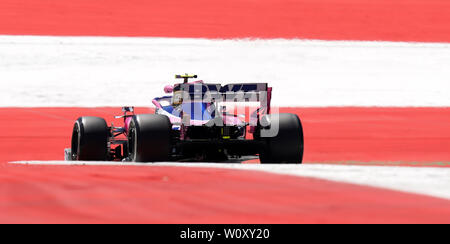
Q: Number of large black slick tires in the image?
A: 3